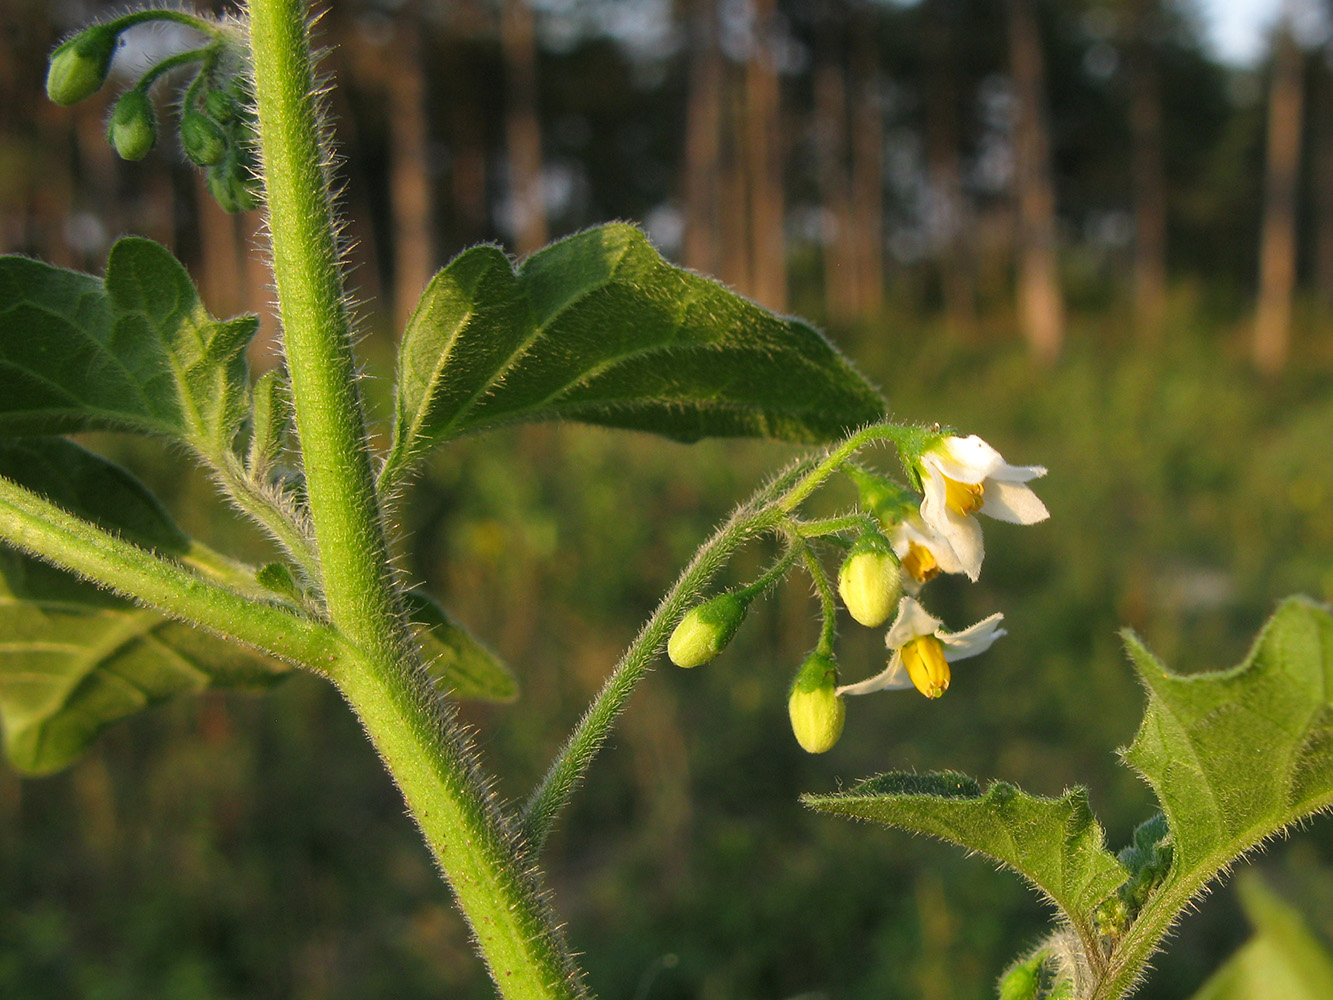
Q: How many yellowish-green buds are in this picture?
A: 3